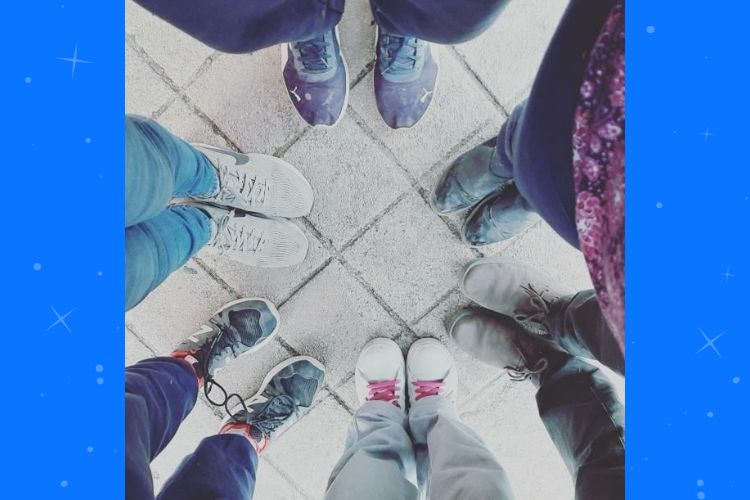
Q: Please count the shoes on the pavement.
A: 12